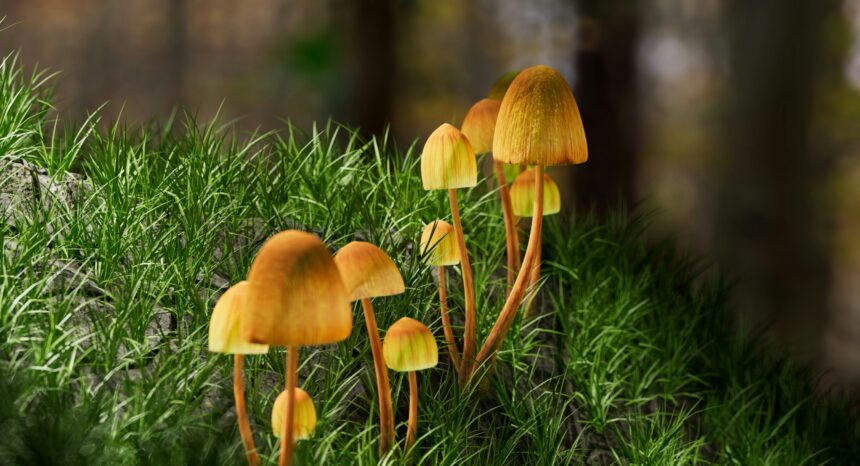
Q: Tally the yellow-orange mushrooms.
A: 11